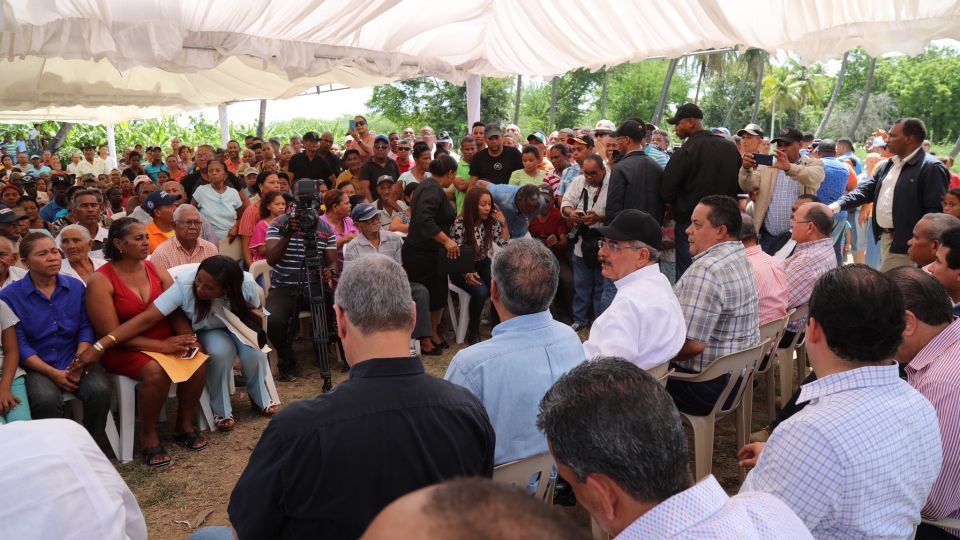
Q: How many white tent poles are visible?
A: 3